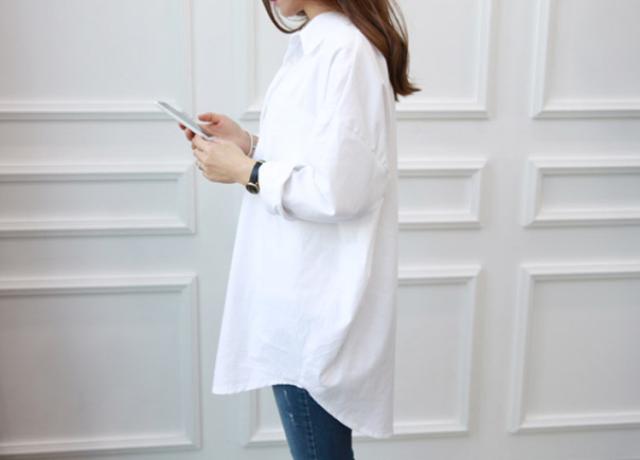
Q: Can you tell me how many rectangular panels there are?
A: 9